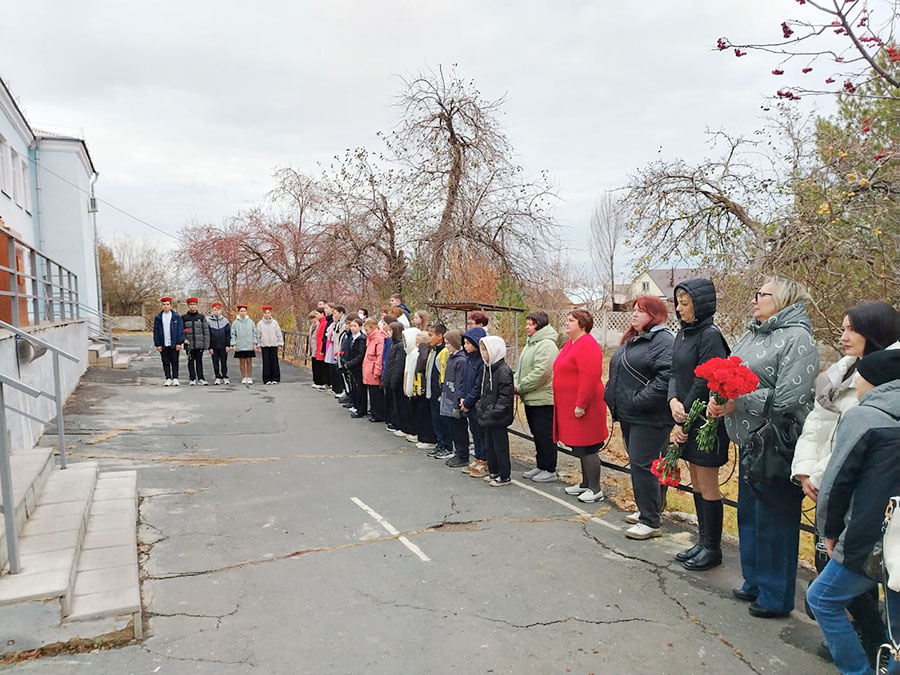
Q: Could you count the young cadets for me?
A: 5